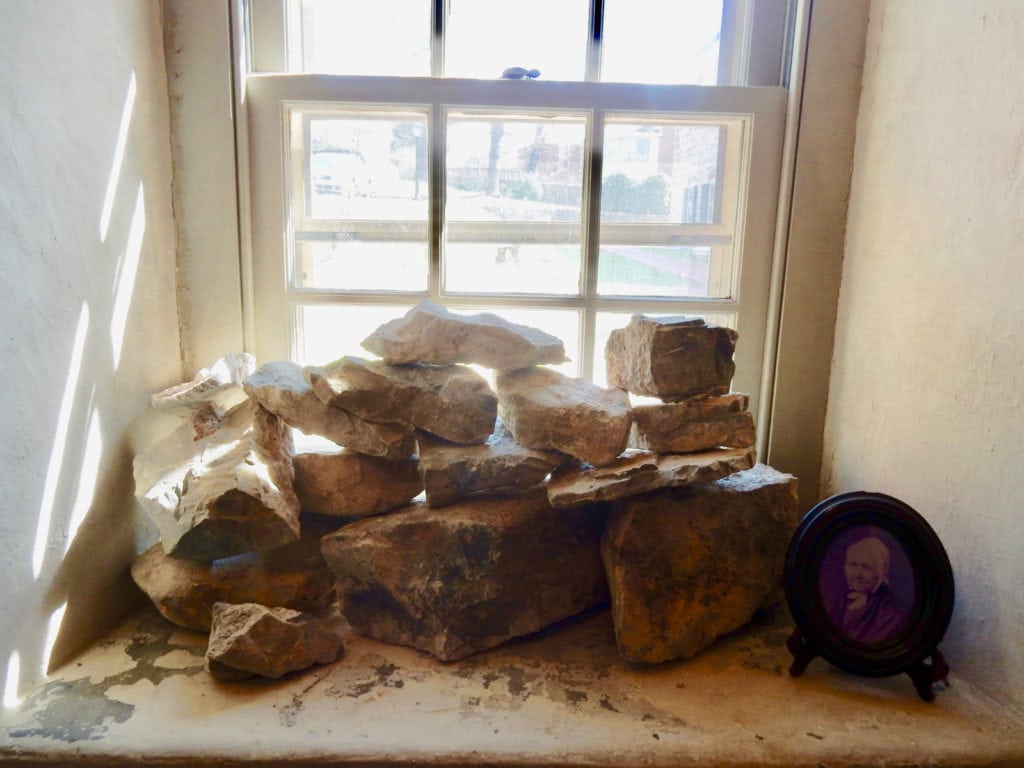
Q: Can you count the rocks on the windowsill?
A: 15